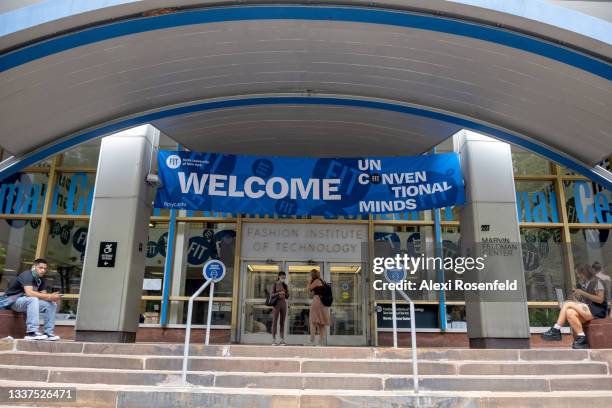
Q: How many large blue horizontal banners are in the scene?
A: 1